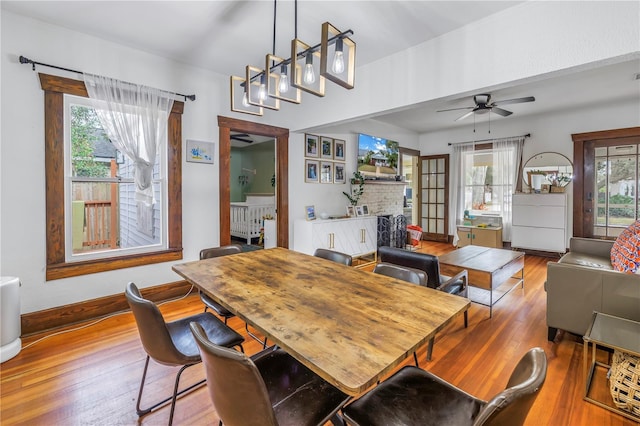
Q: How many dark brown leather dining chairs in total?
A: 6